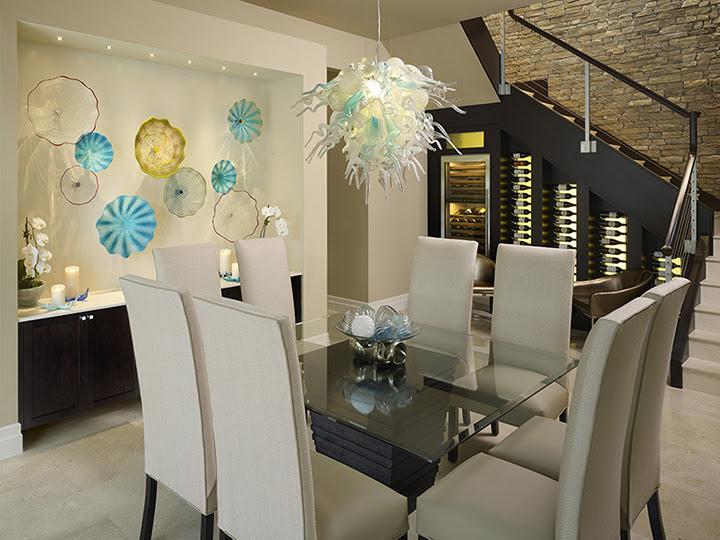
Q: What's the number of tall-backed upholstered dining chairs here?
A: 8